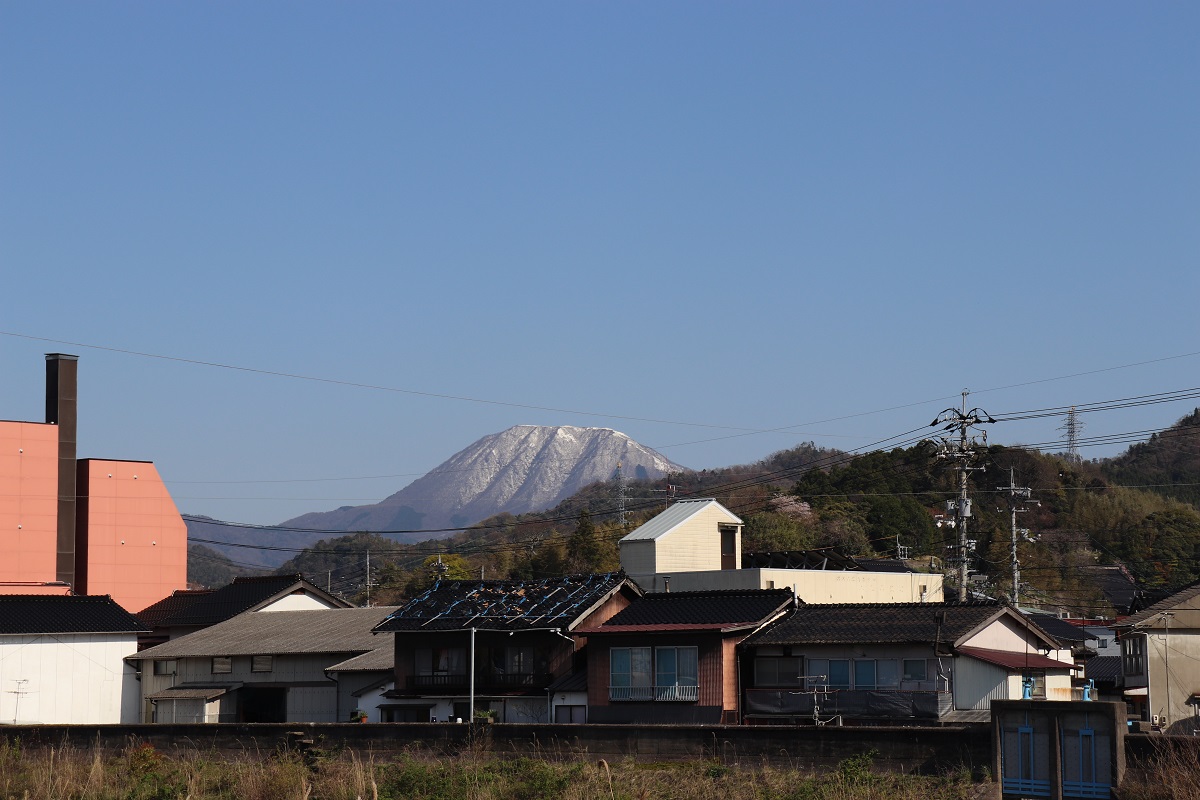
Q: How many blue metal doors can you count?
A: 2